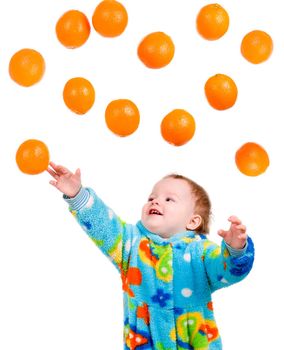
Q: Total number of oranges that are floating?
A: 12